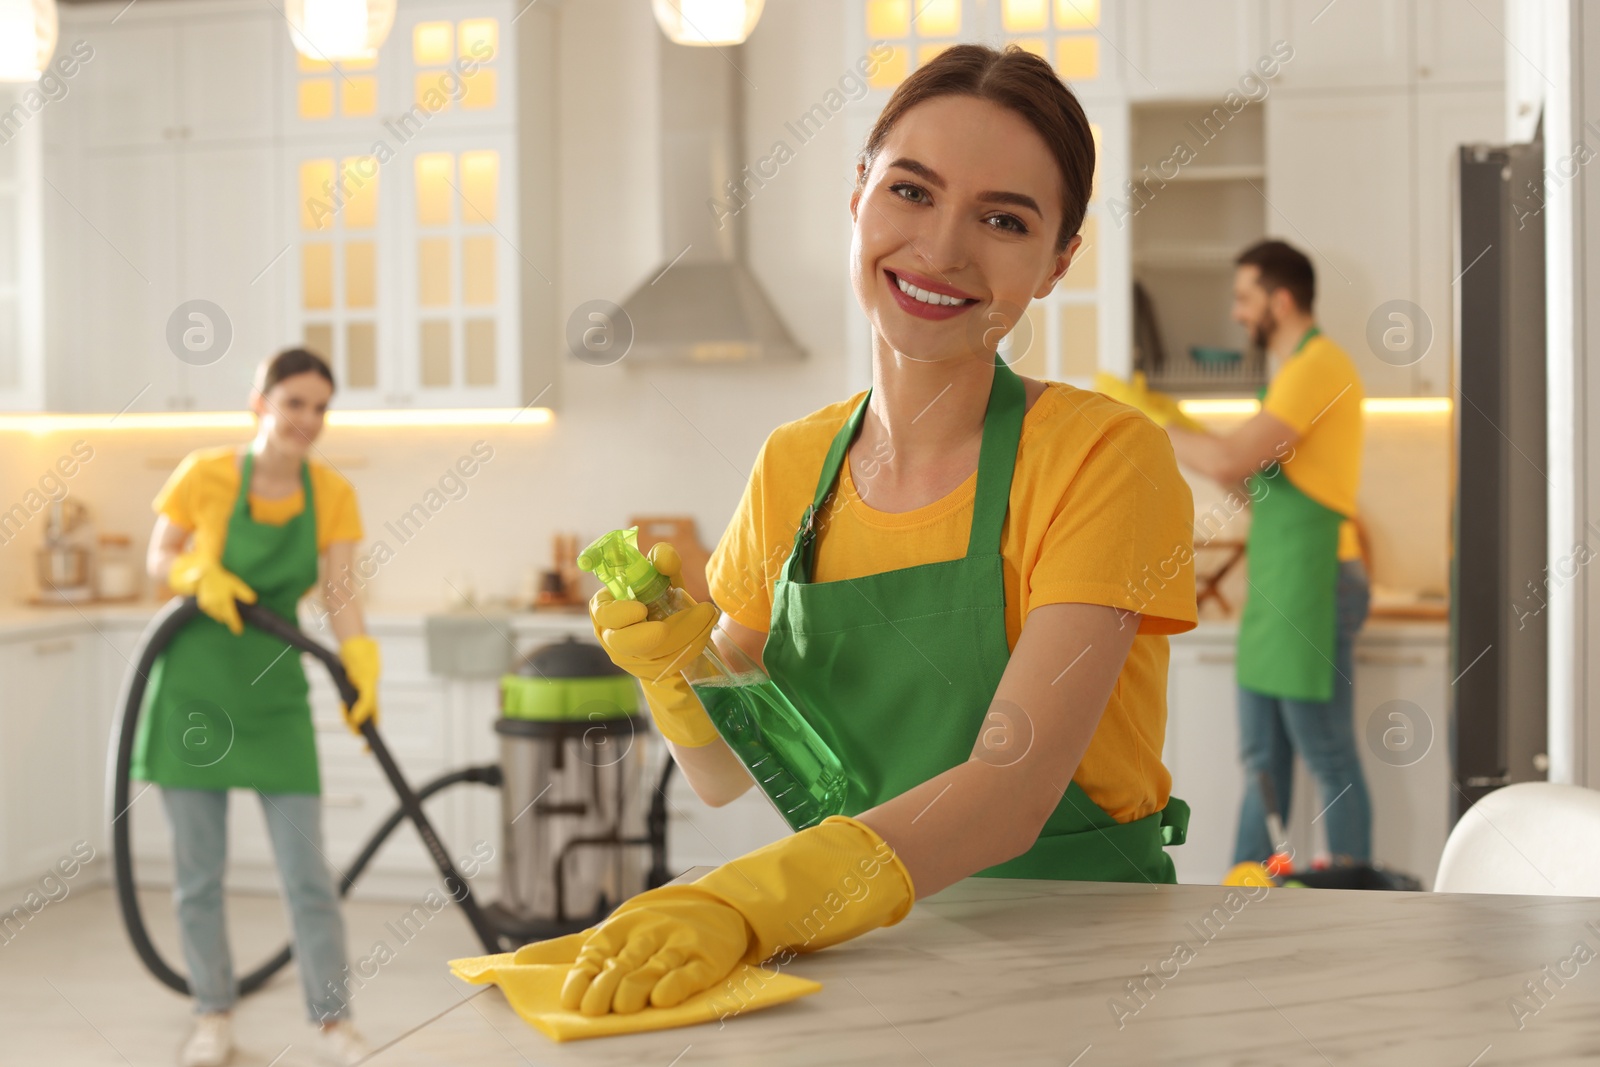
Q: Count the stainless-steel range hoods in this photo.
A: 1